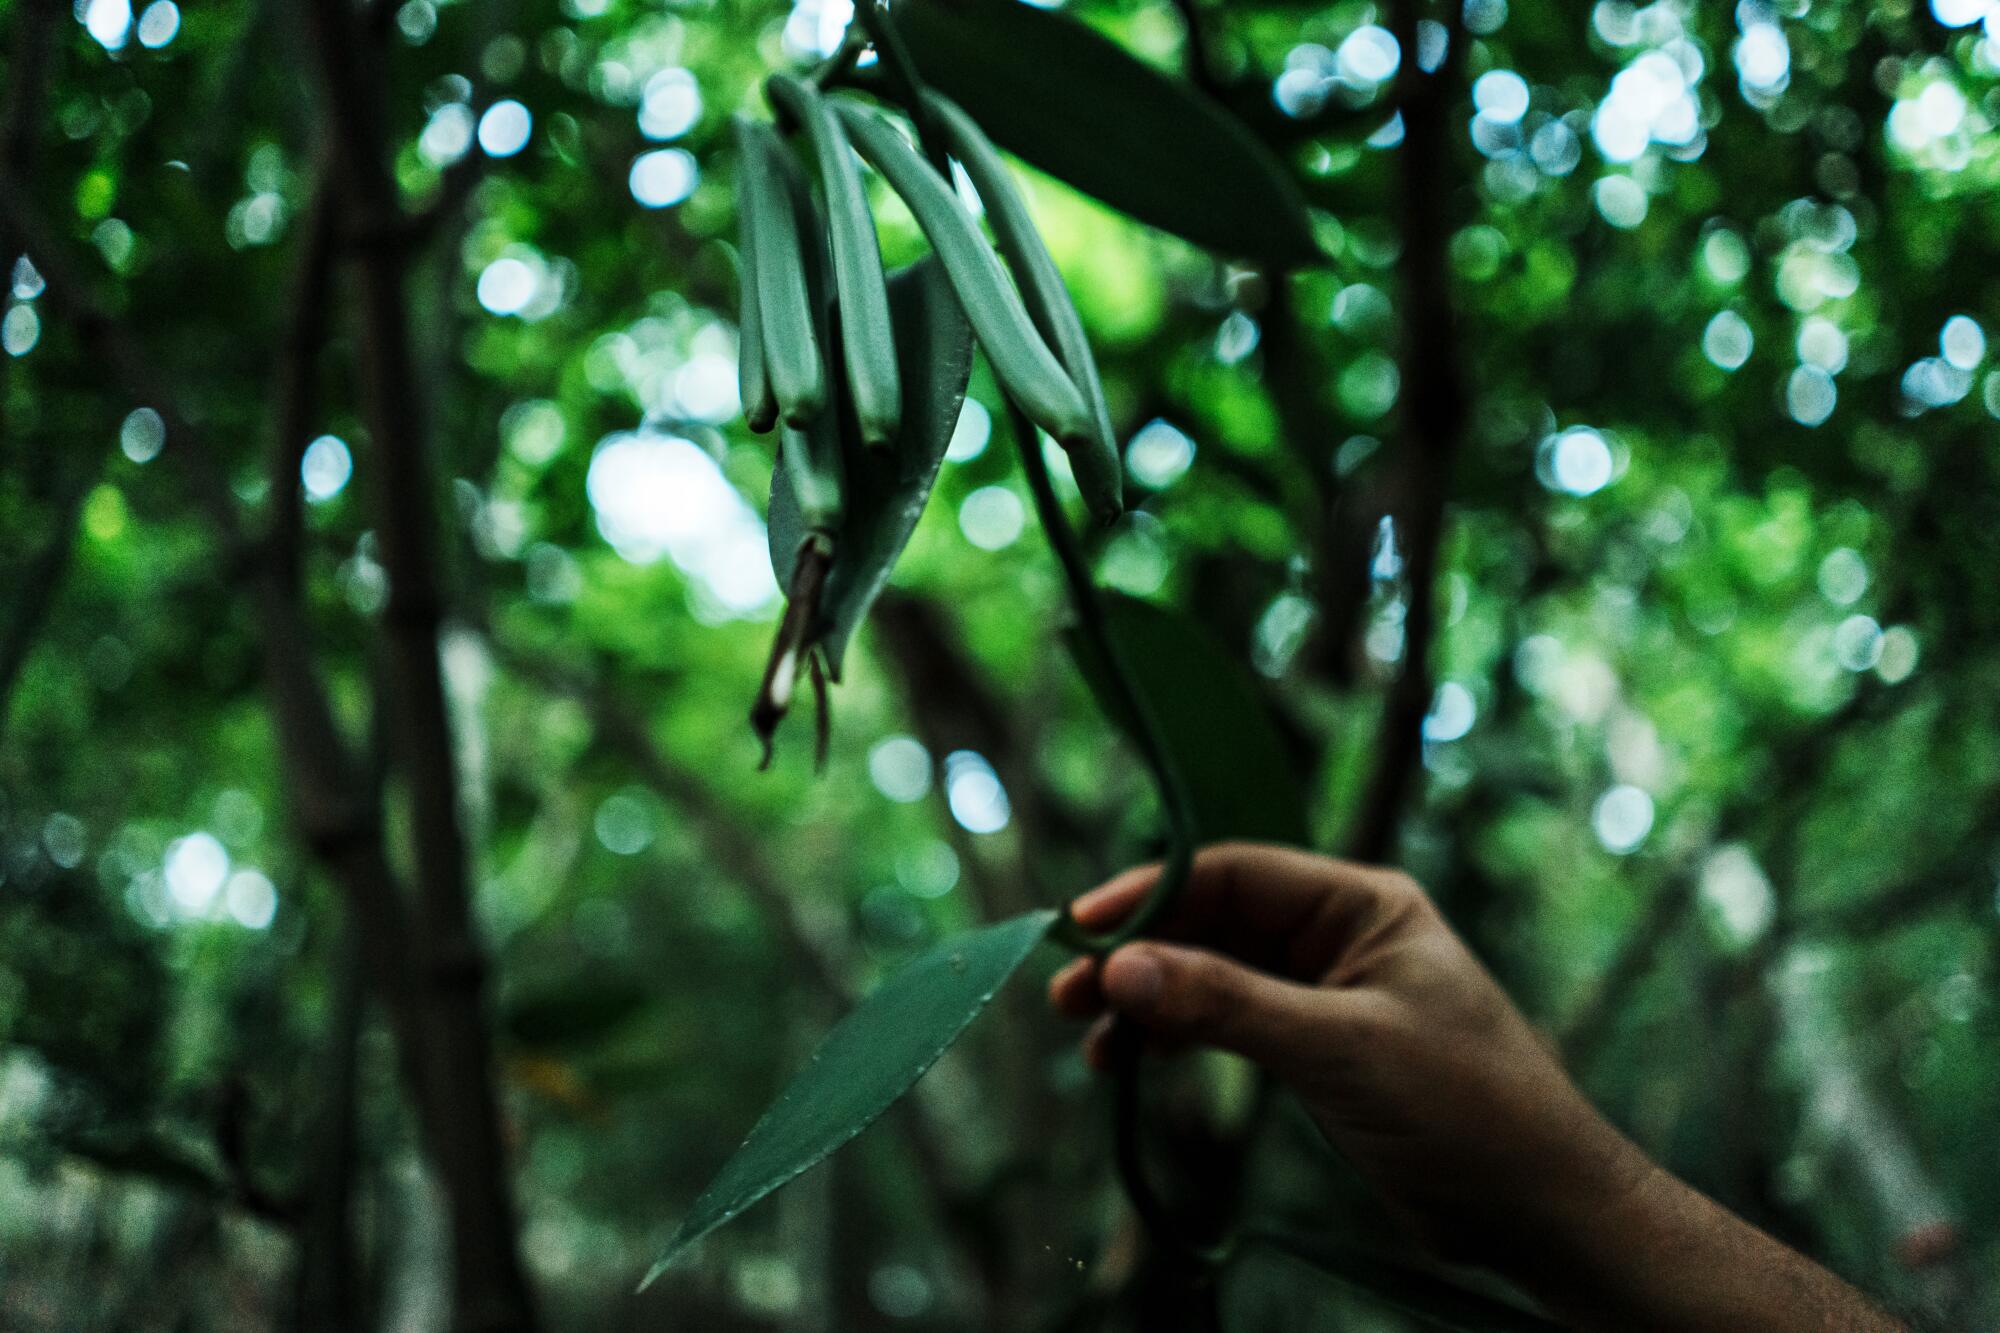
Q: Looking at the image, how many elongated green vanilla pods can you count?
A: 6